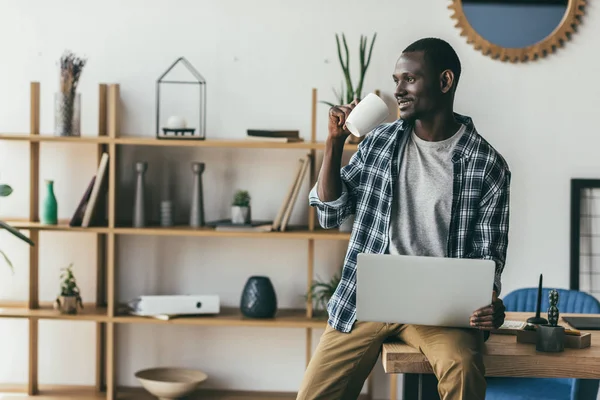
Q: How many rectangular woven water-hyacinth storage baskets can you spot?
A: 0